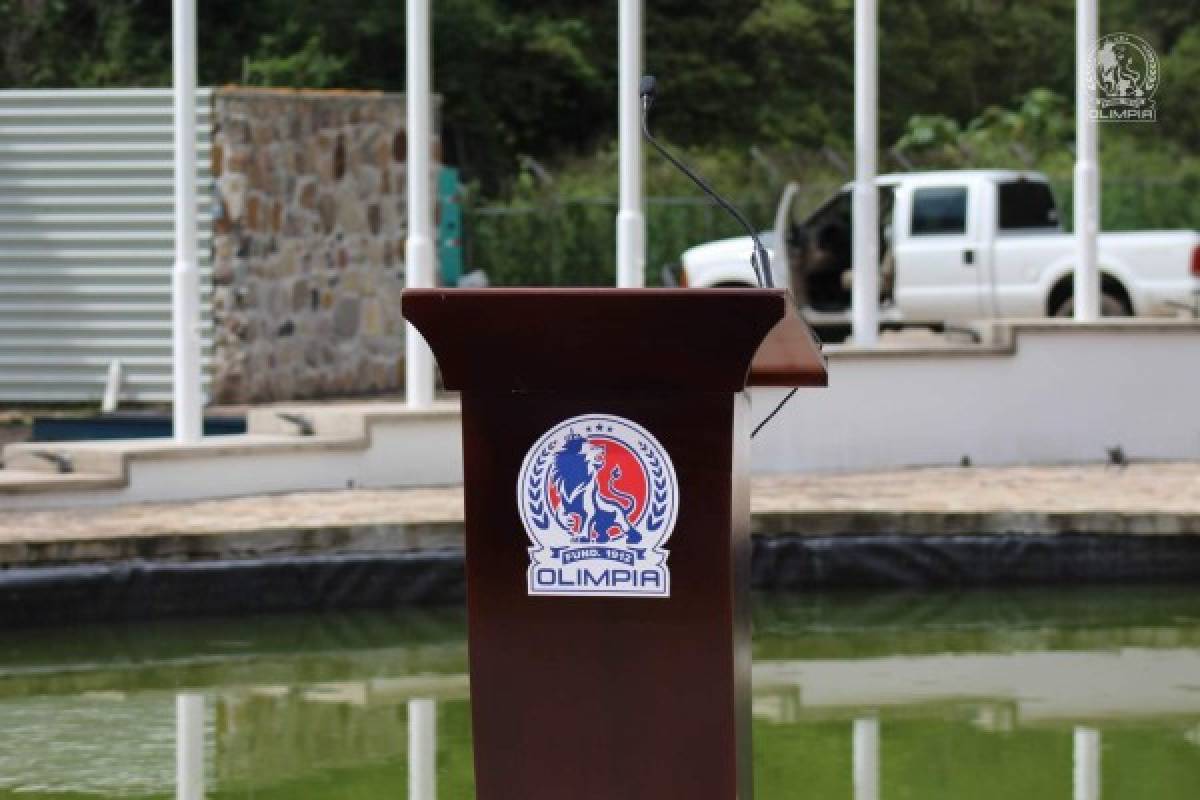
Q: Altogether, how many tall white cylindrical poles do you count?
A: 5